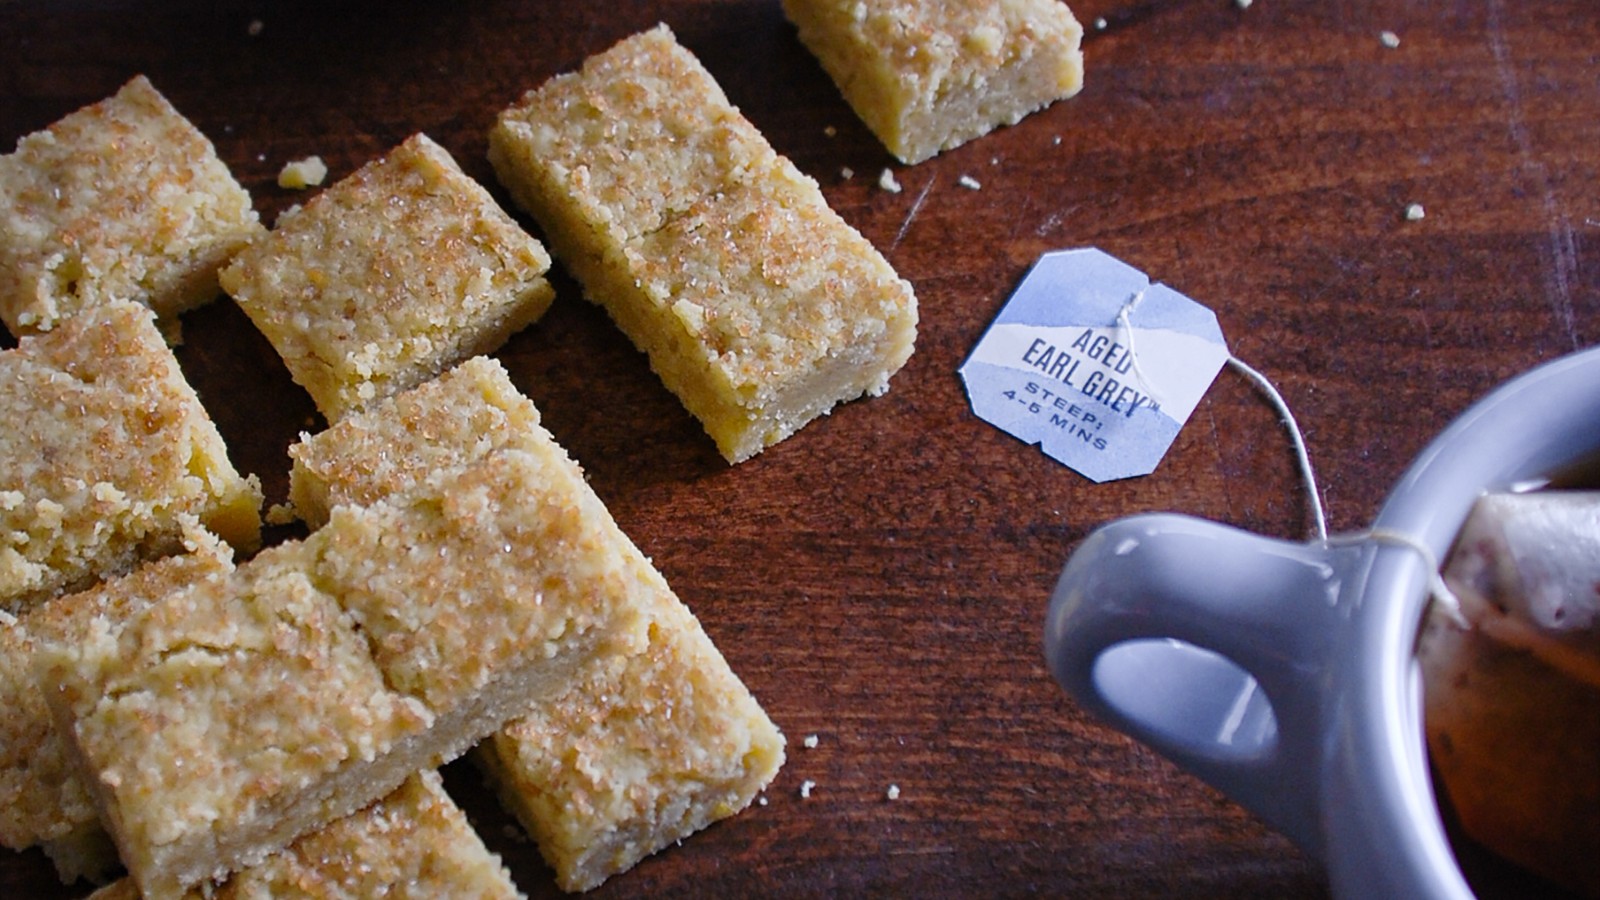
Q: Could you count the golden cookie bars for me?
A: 9